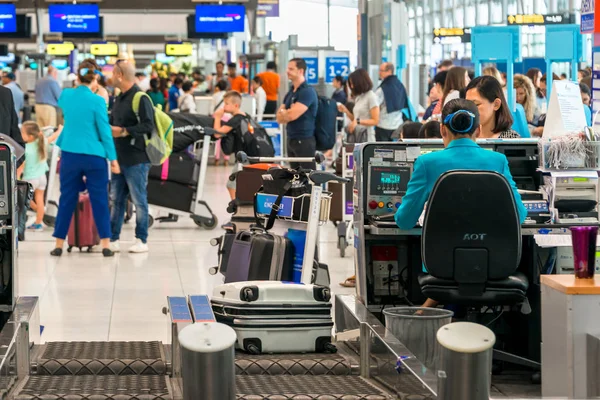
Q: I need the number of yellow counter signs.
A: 3